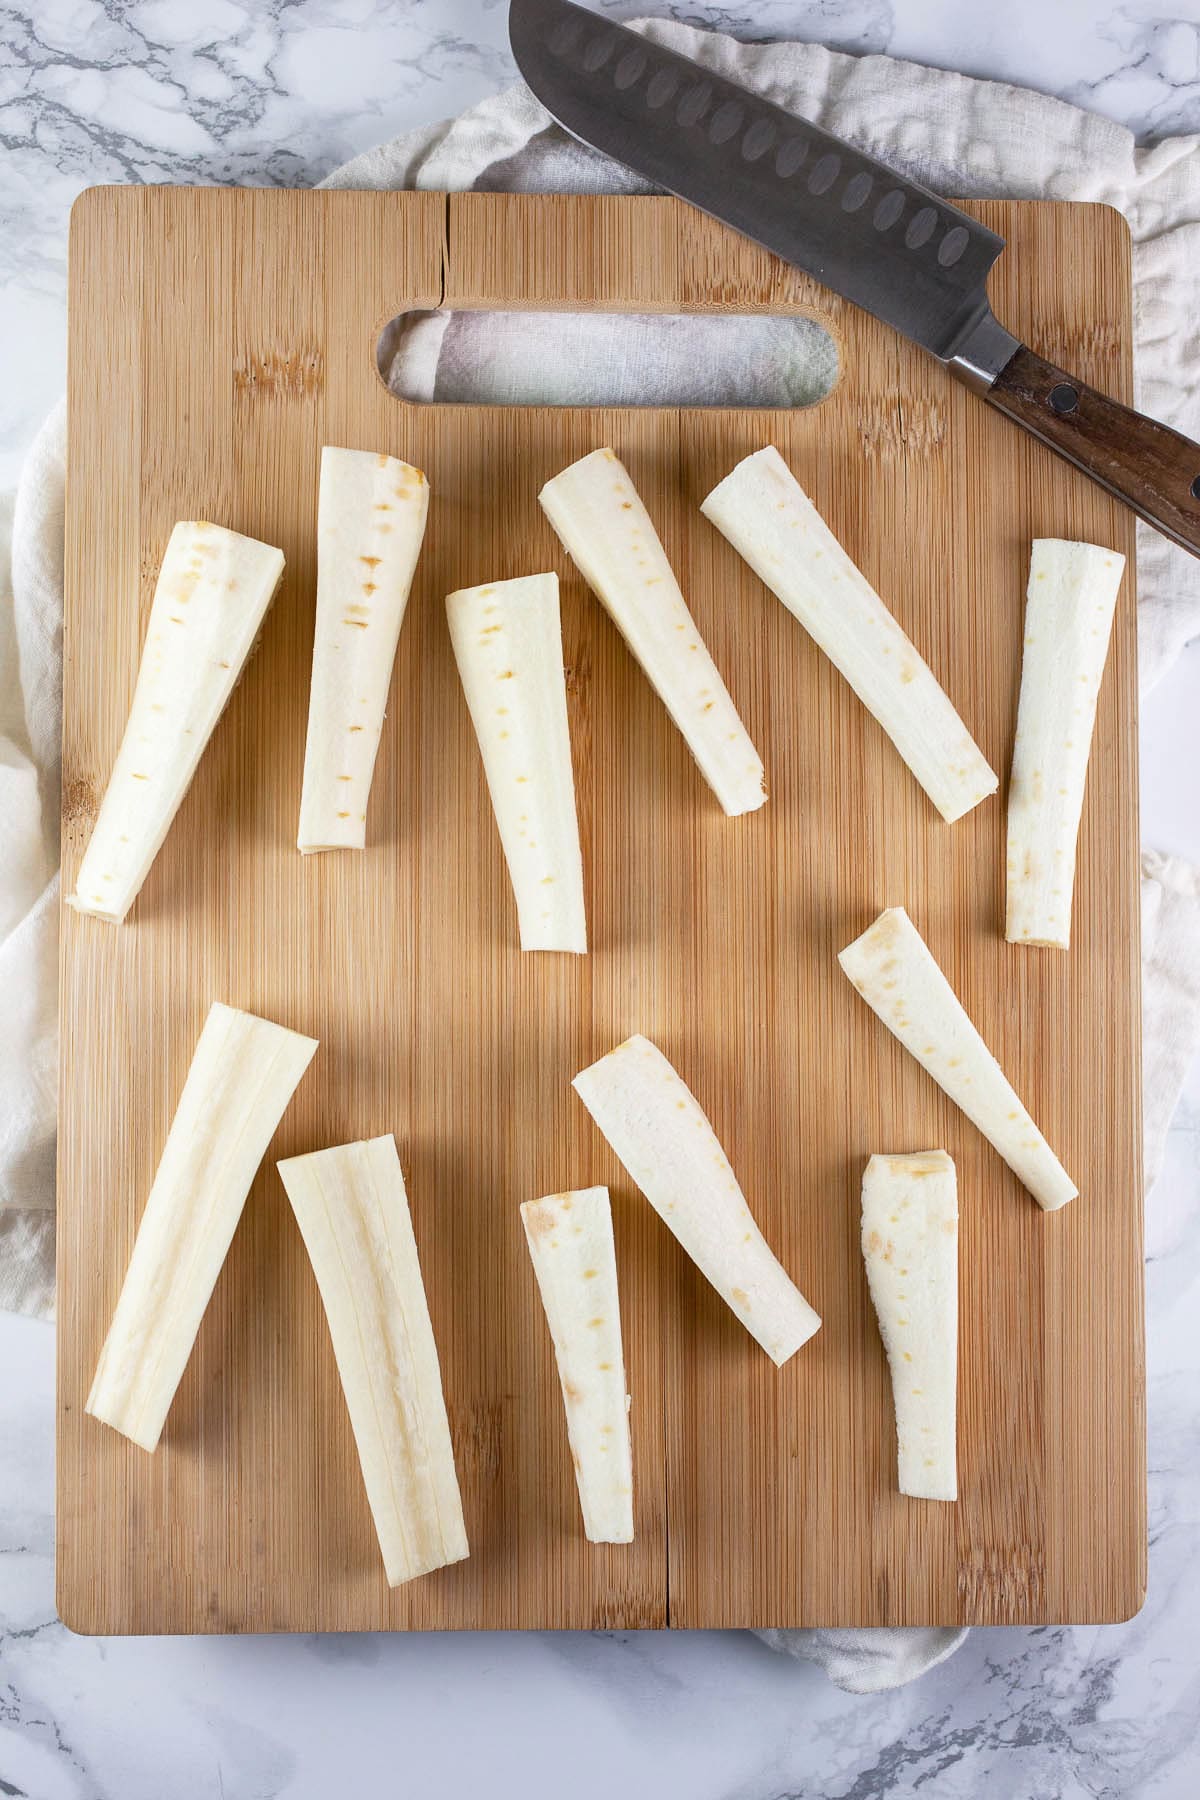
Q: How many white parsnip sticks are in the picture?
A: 12